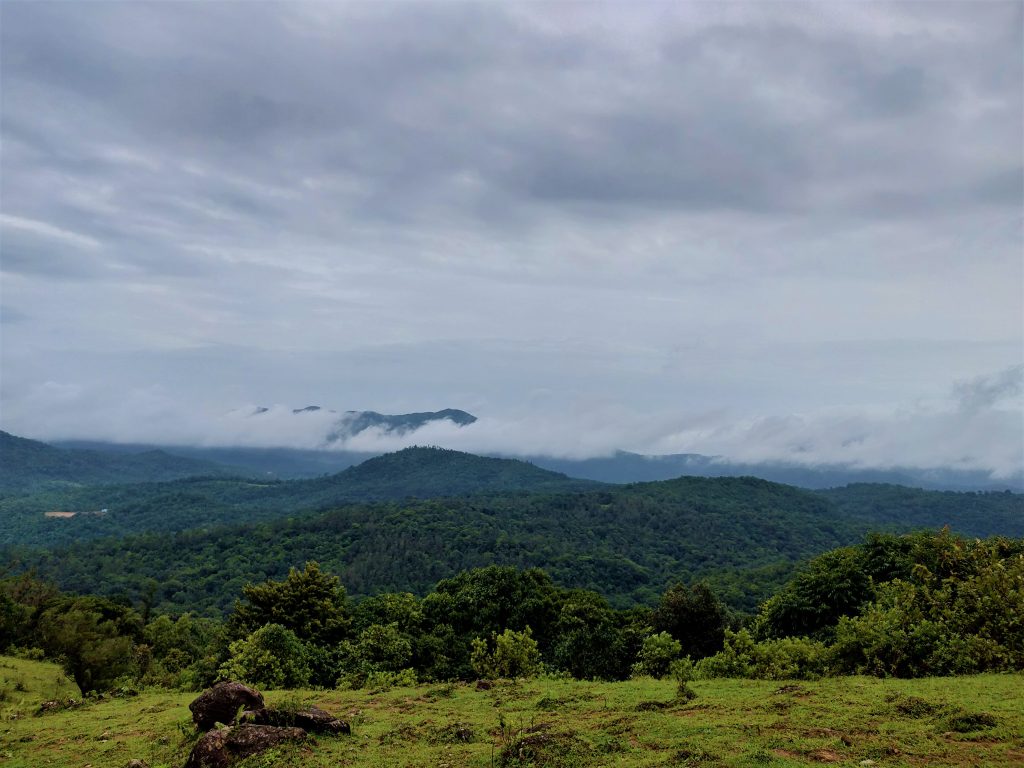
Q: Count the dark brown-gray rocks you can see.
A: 3